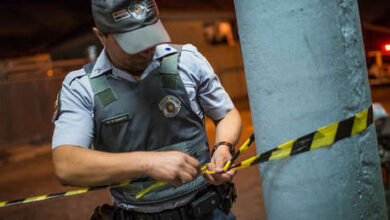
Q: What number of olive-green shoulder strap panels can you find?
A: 2